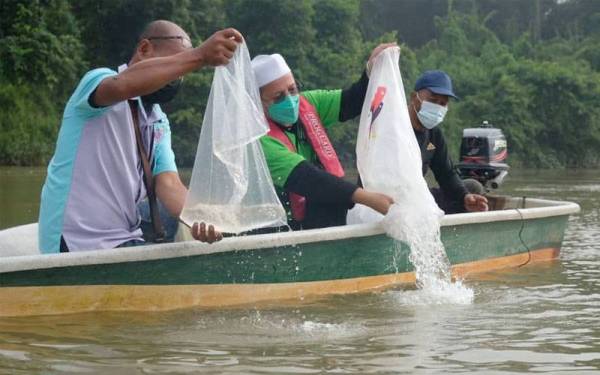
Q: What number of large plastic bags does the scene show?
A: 2